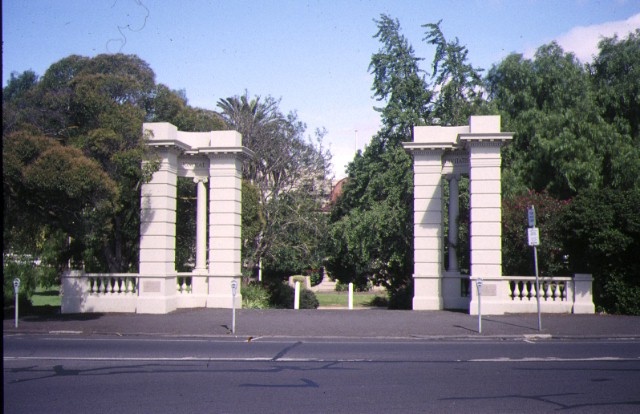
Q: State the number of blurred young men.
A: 0